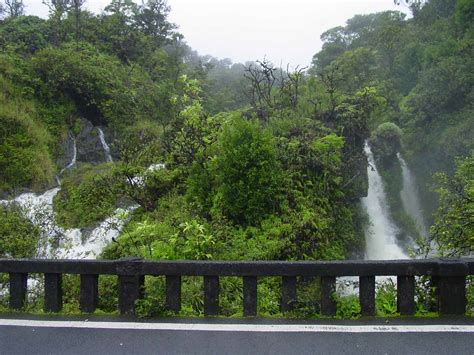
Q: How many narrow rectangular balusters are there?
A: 10